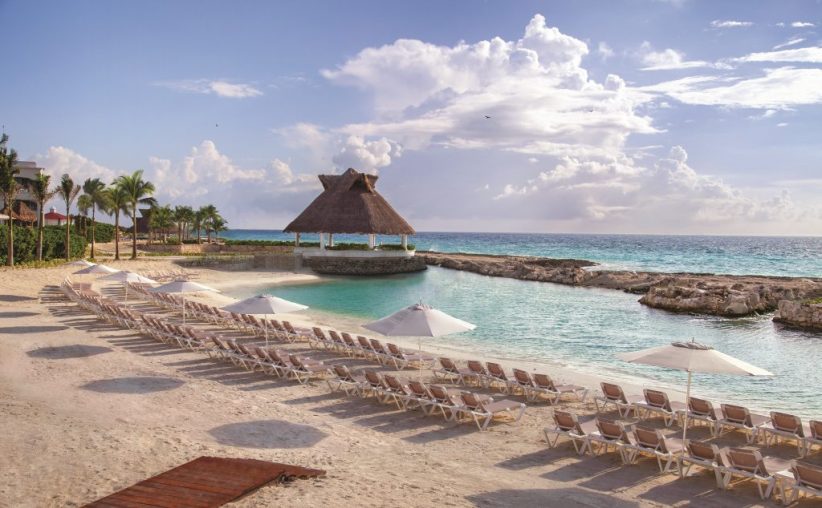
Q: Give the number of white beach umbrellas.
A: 7